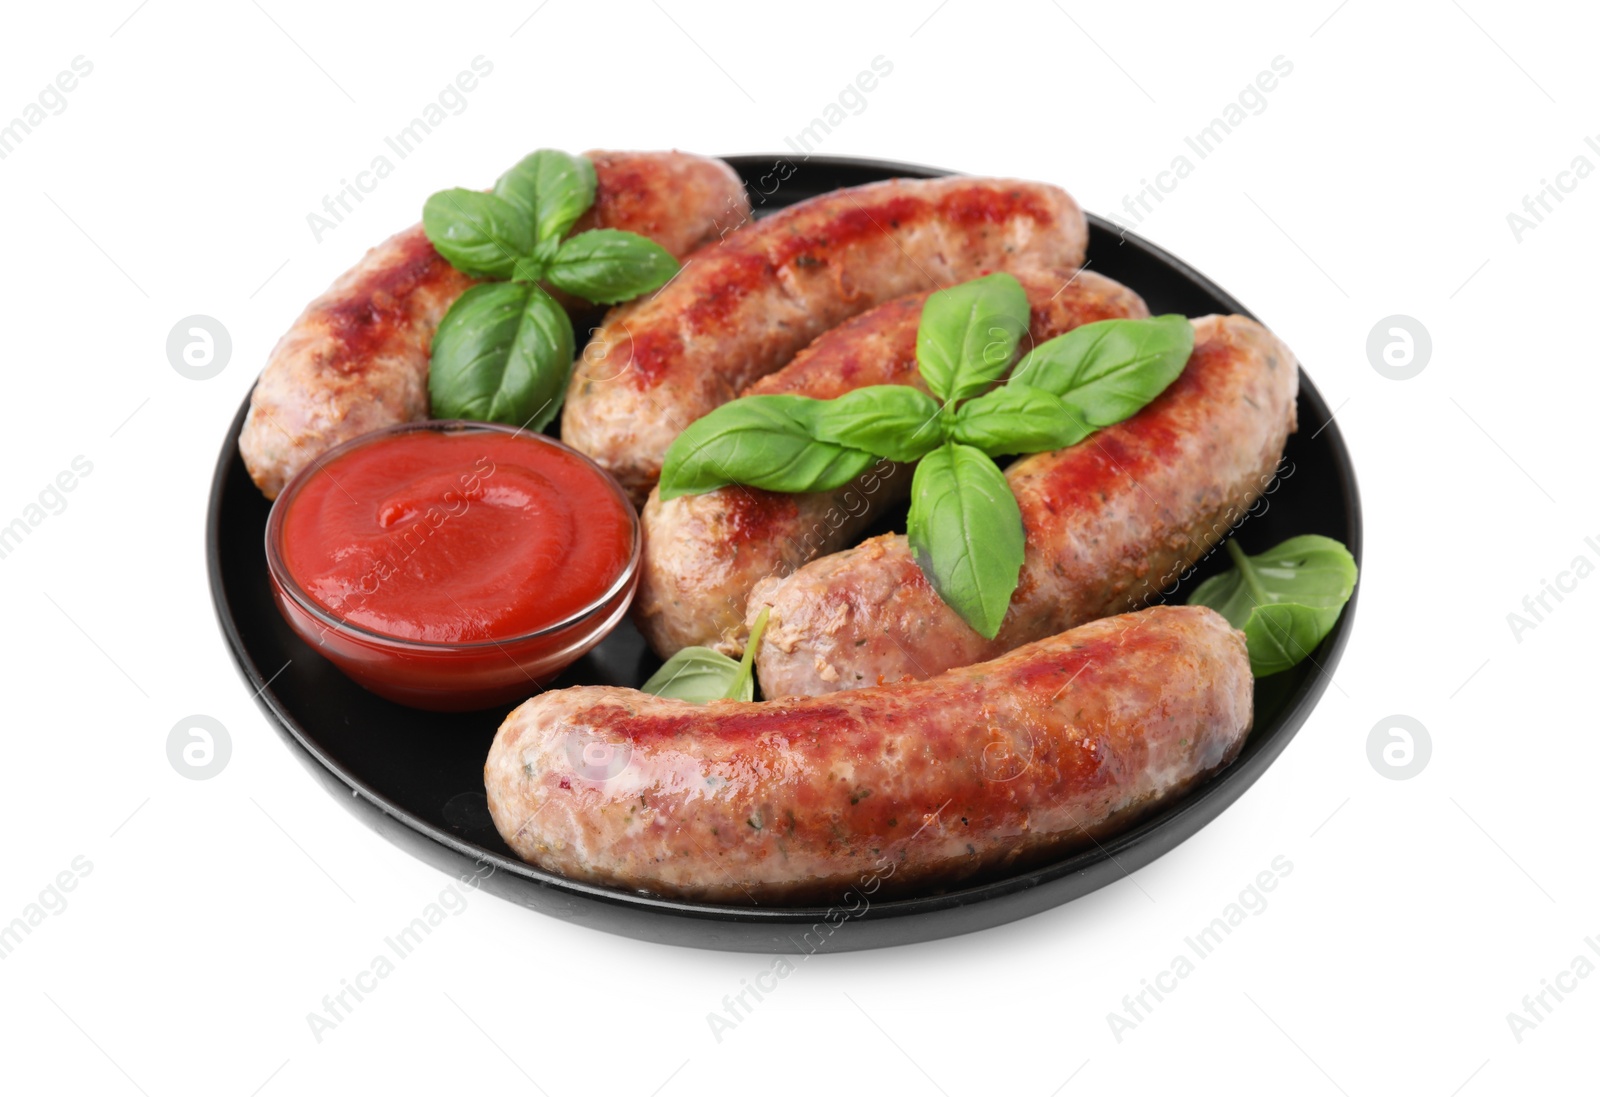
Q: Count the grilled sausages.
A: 5